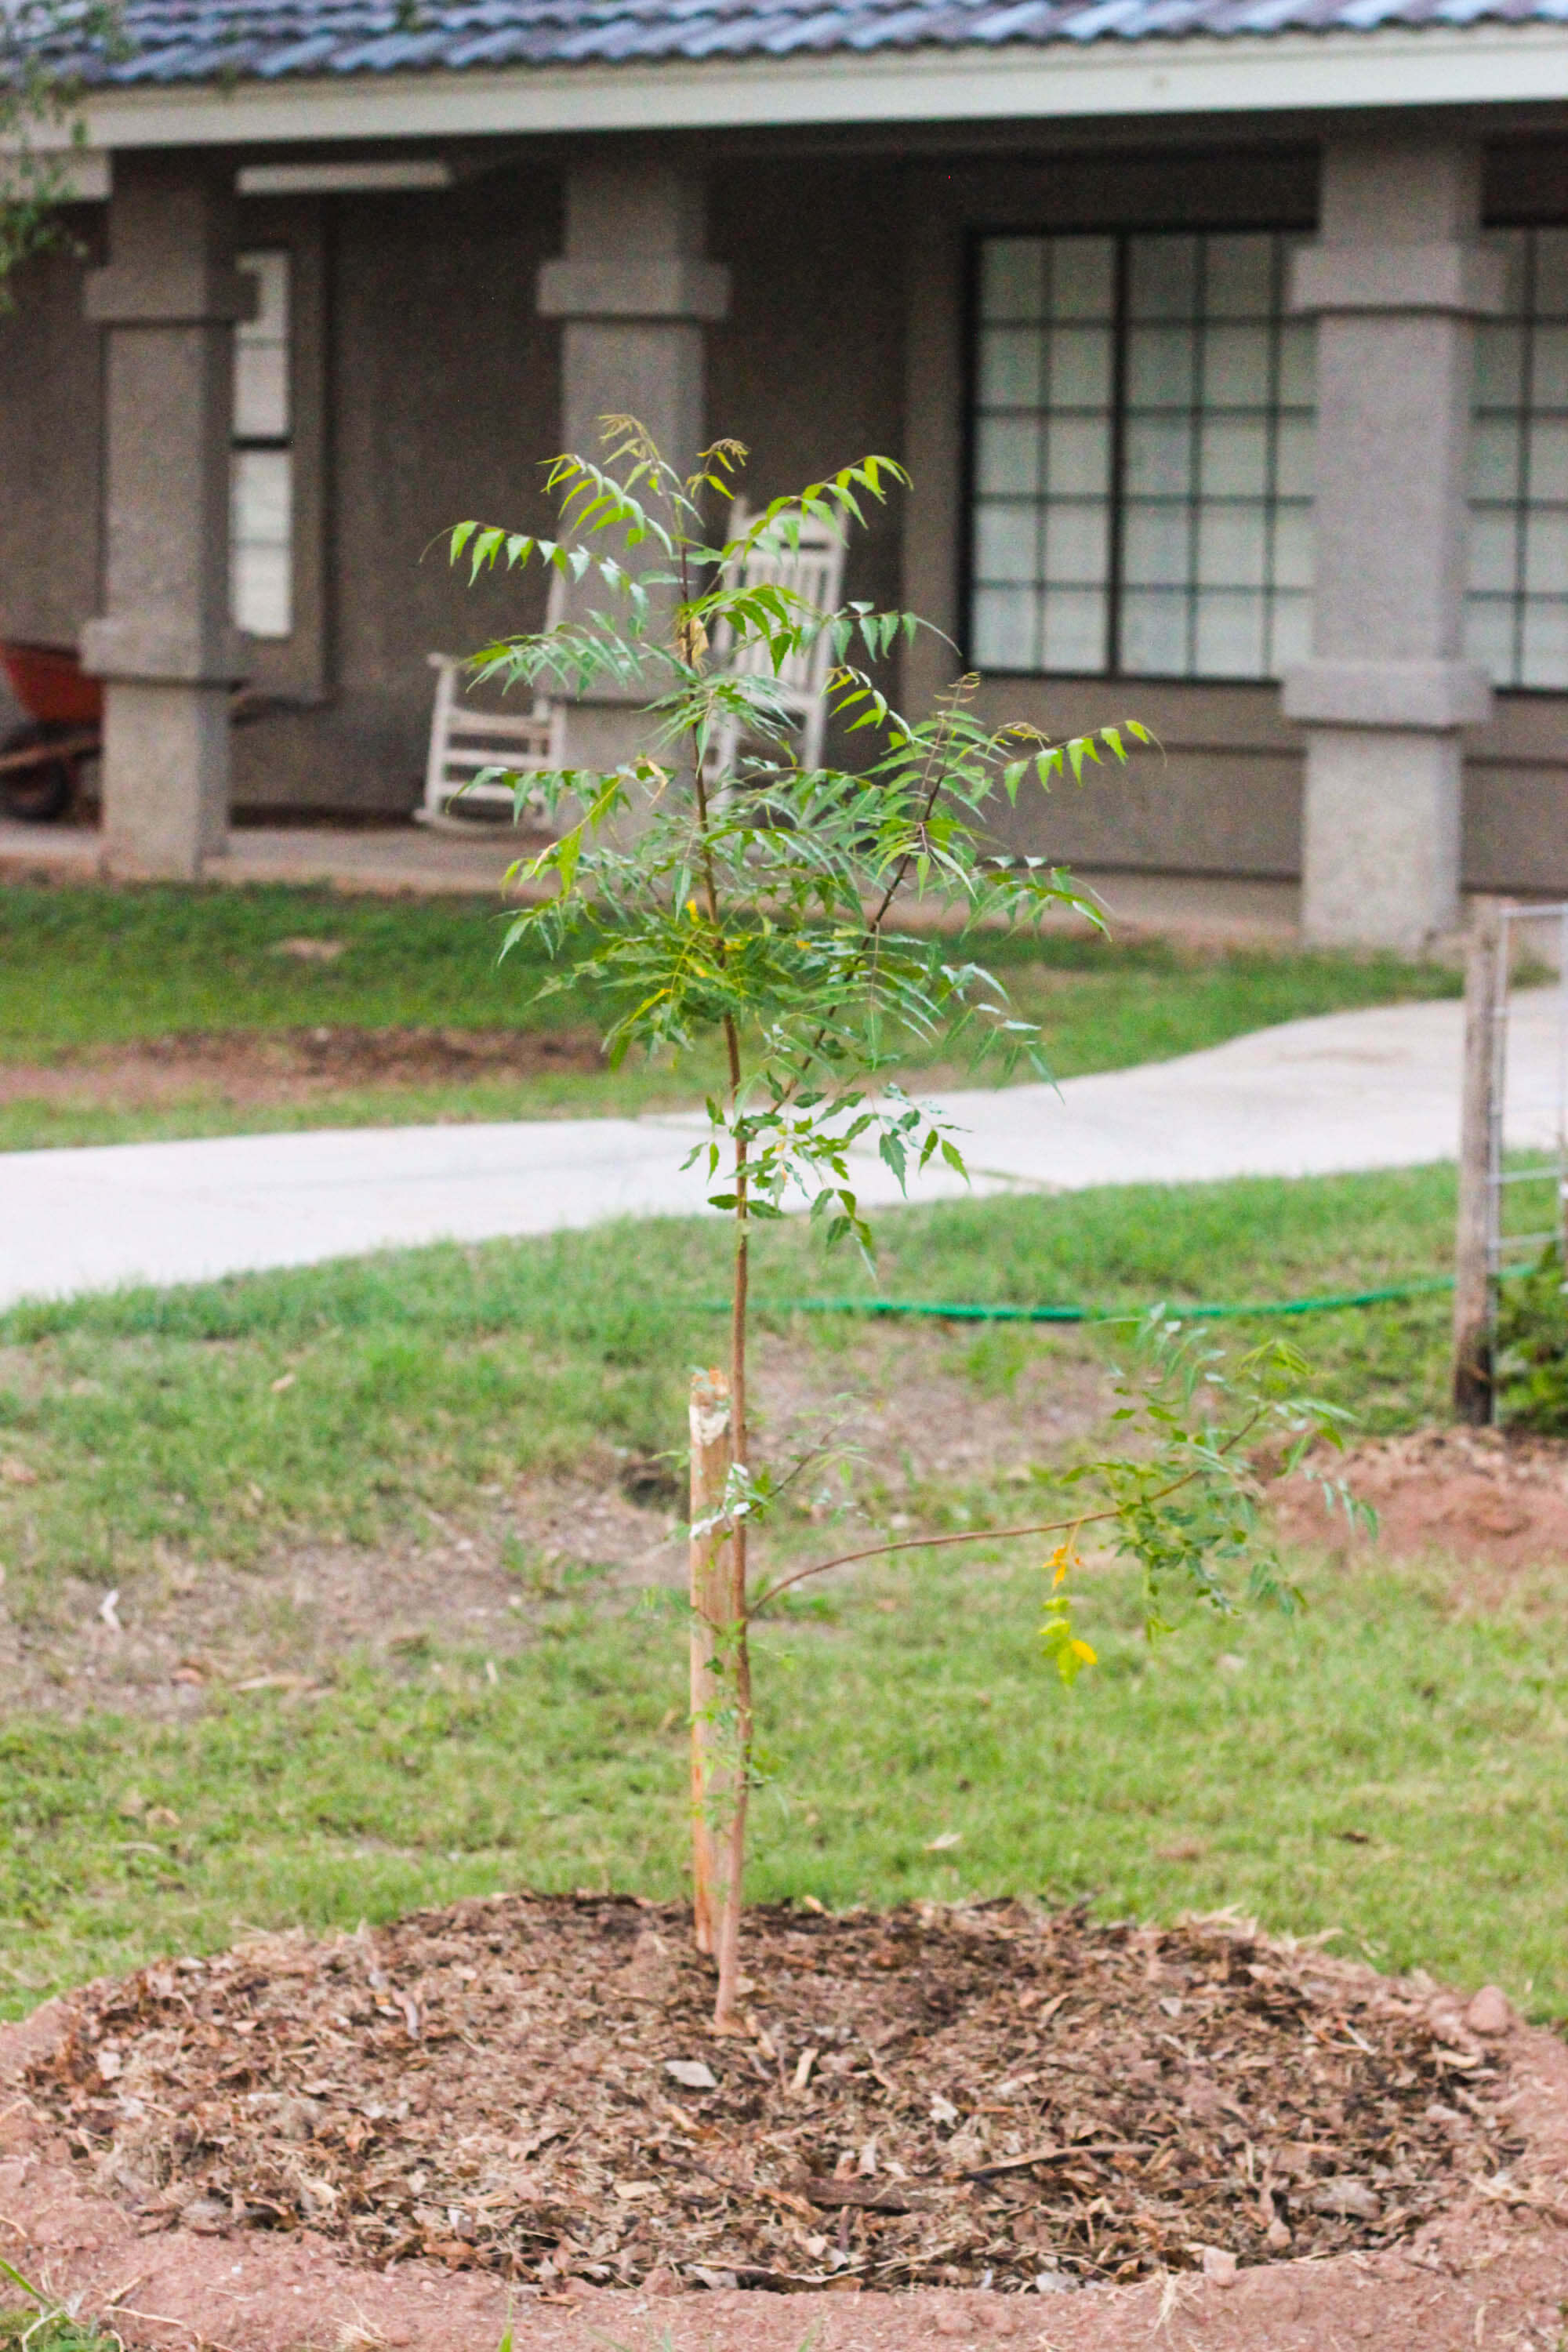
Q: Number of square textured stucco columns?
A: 3